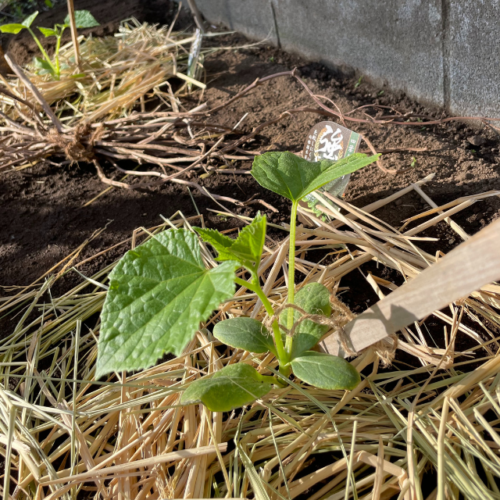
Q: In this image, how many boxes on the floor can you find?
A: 0